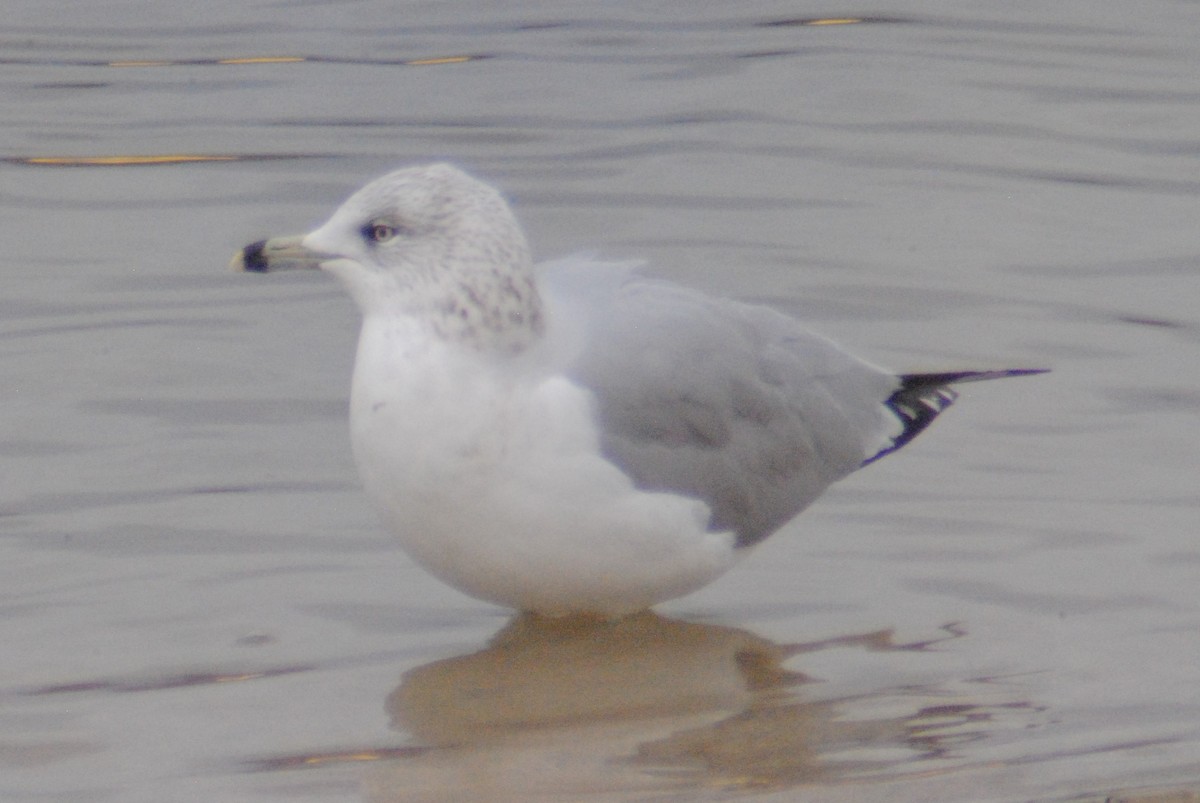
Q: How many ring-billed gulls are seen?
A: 1